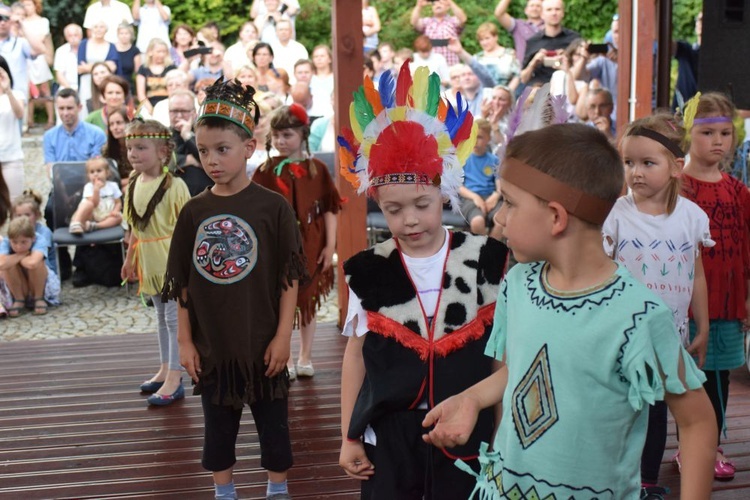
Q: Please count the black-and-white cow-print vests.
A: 1